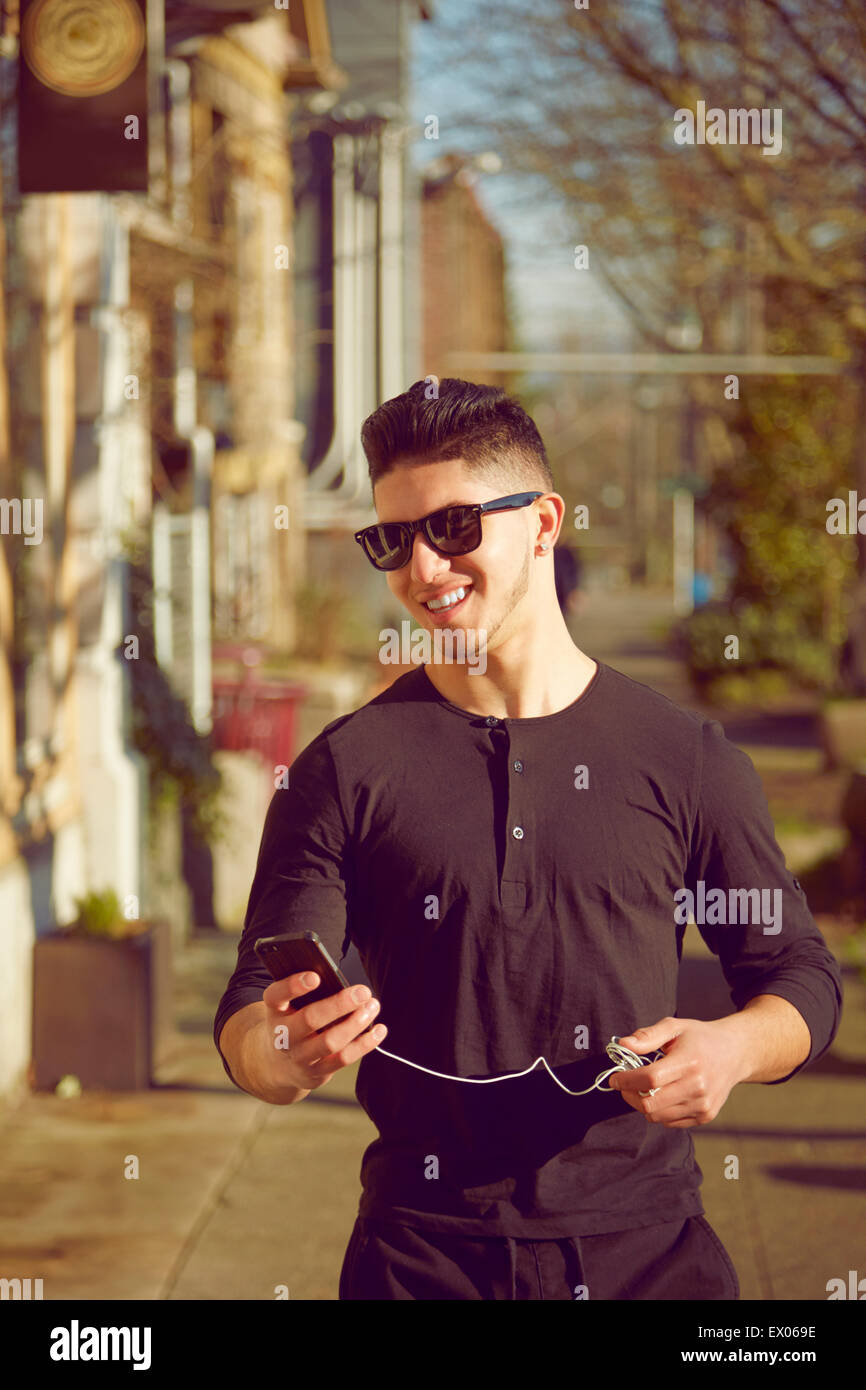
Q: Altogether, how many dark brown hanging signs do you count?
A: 1